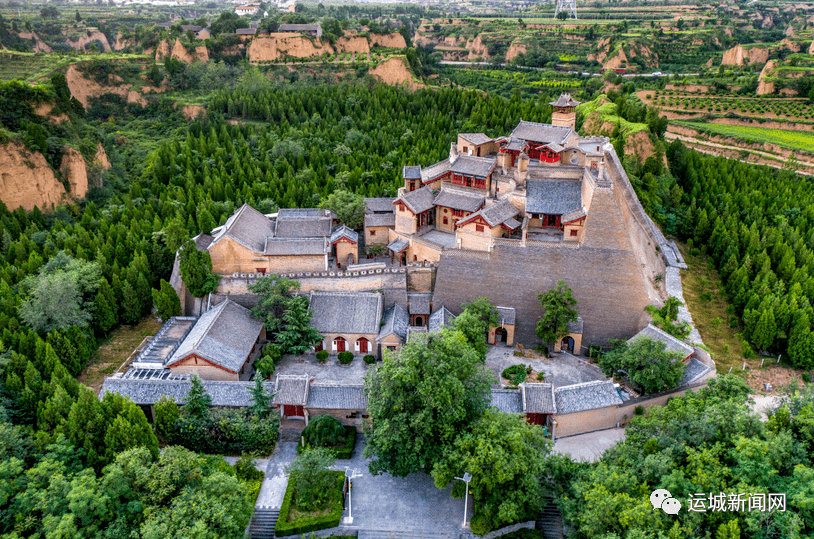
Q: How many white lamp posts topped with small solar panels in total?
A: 2